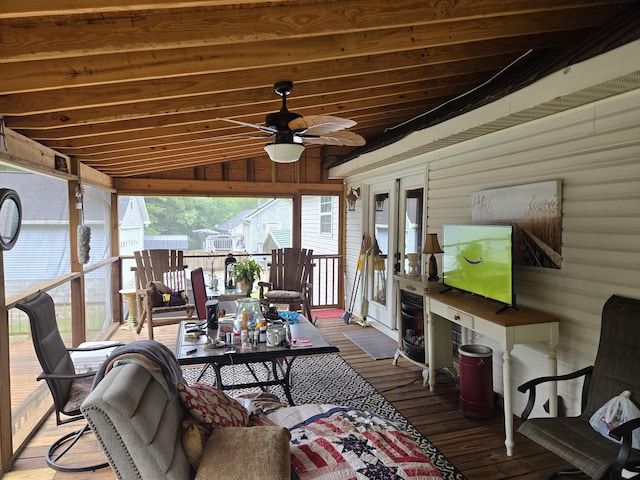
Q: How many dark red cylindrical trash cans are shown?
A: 1